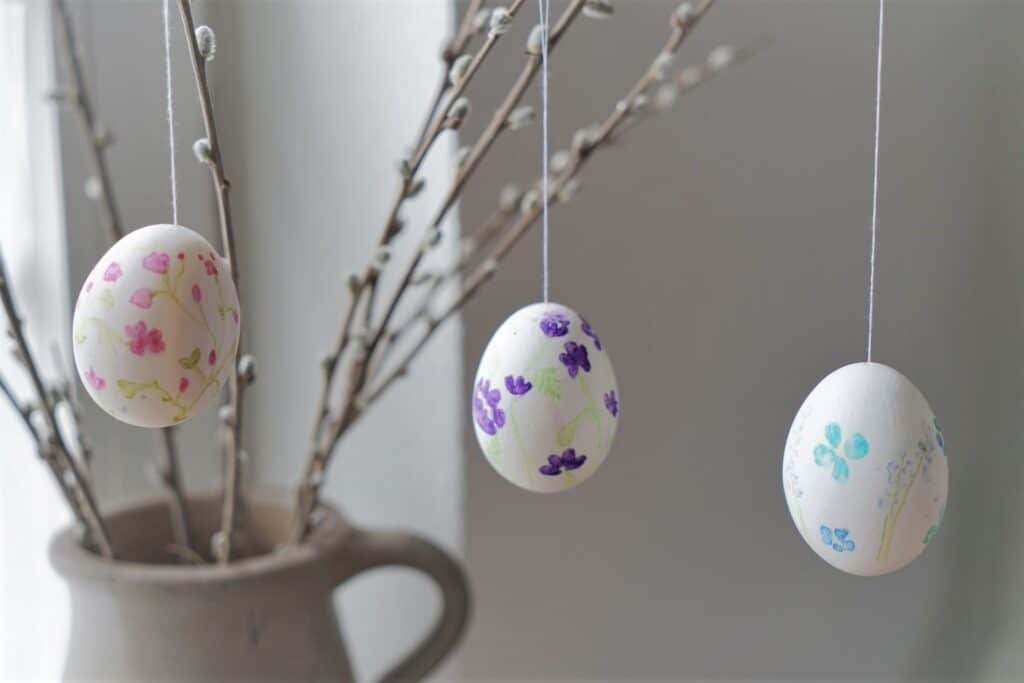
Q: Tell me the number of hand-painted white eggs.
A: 3